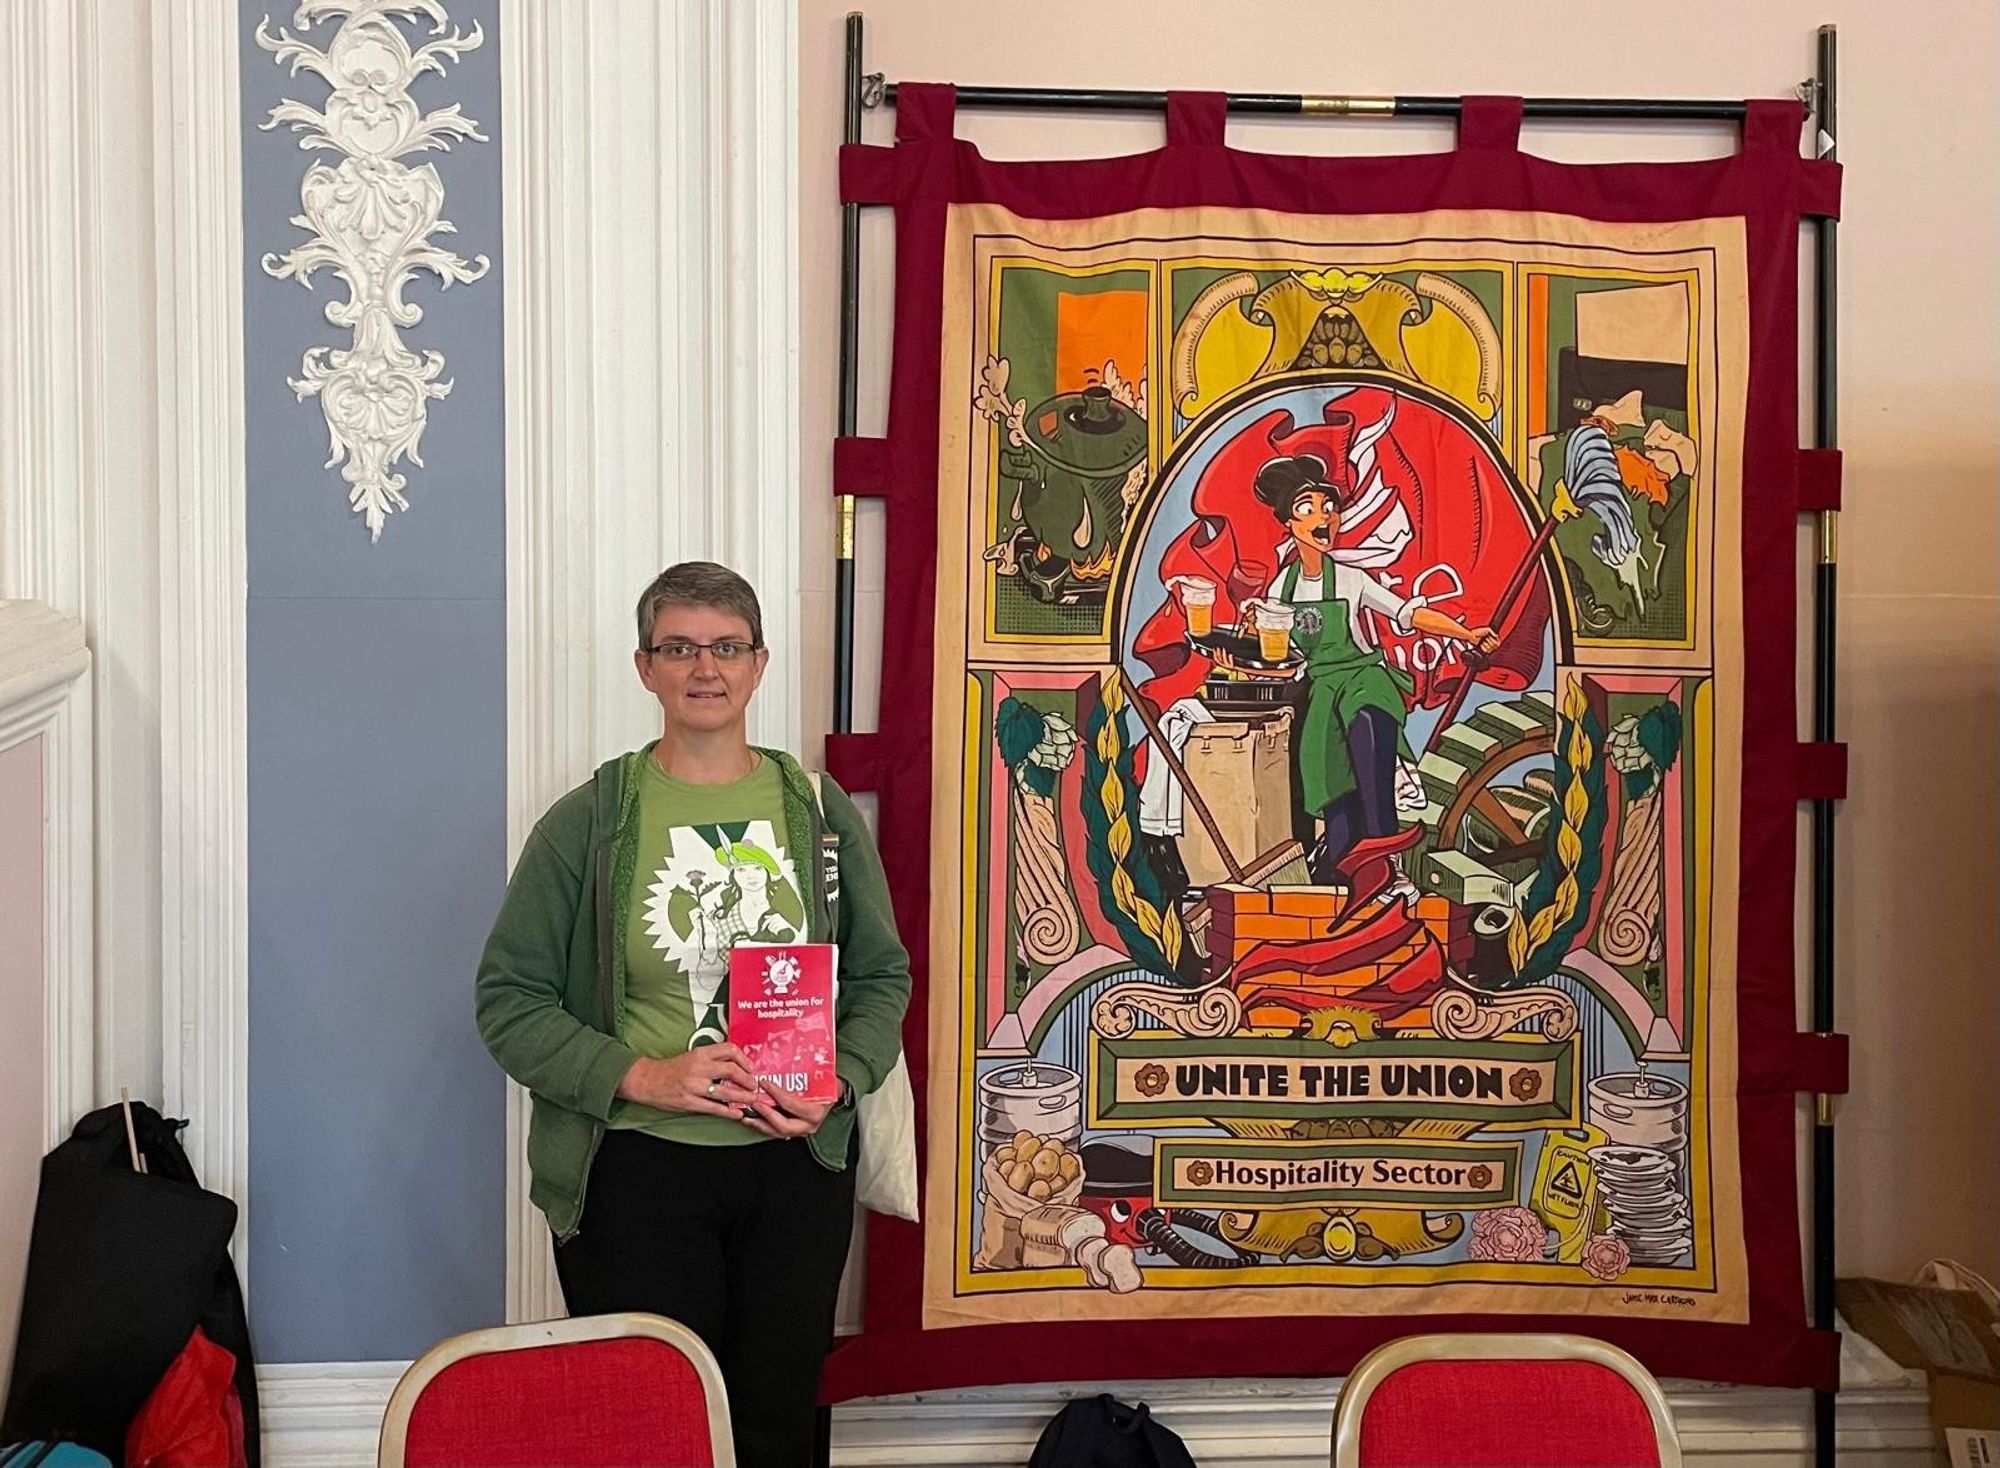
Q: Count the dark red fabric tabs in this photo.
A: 13